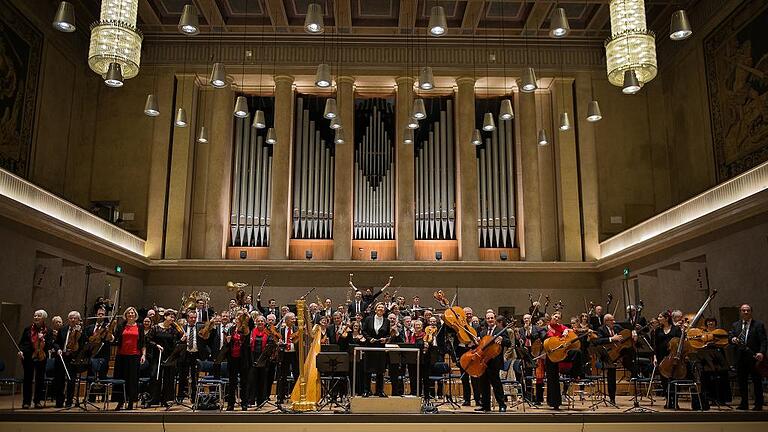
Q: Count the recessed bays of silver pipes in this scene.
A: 5